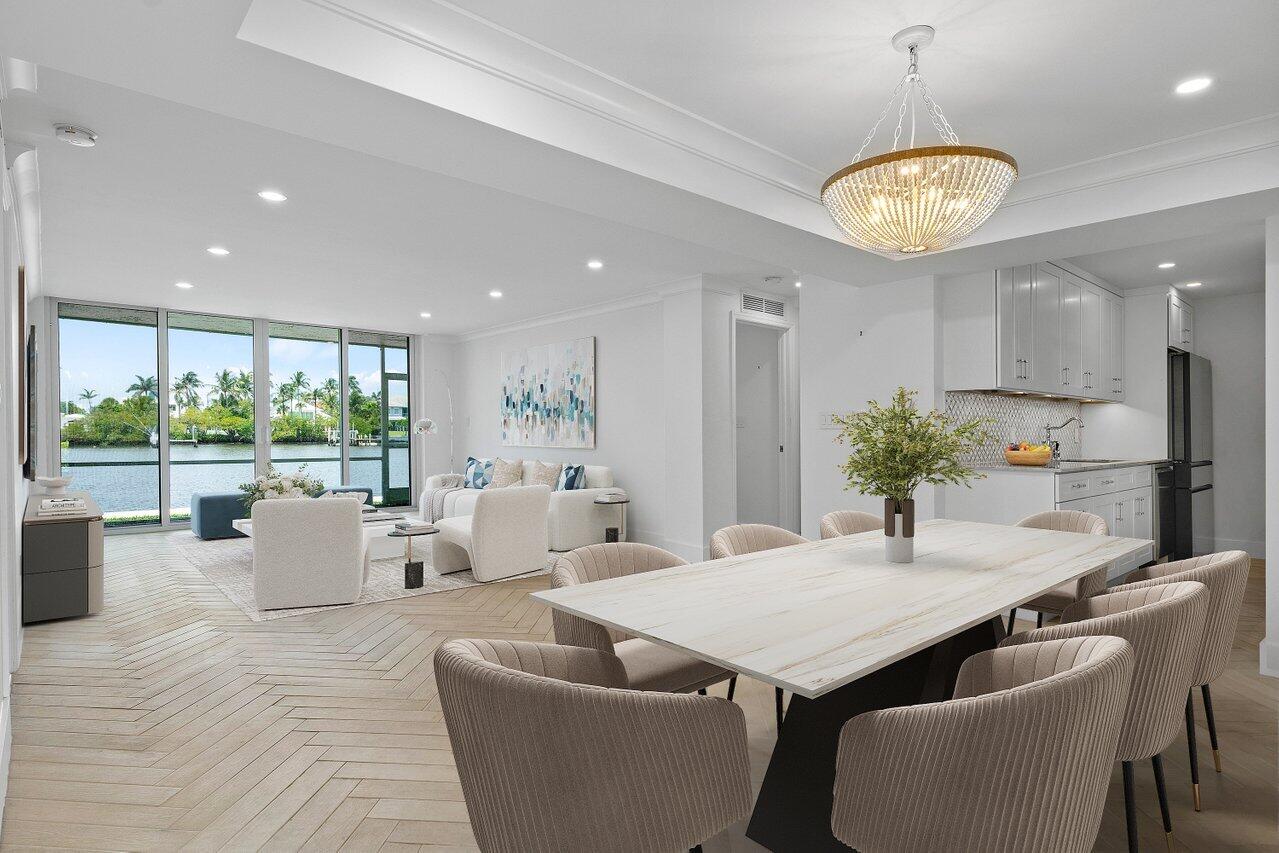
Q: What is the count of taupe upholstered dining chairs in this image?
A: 8